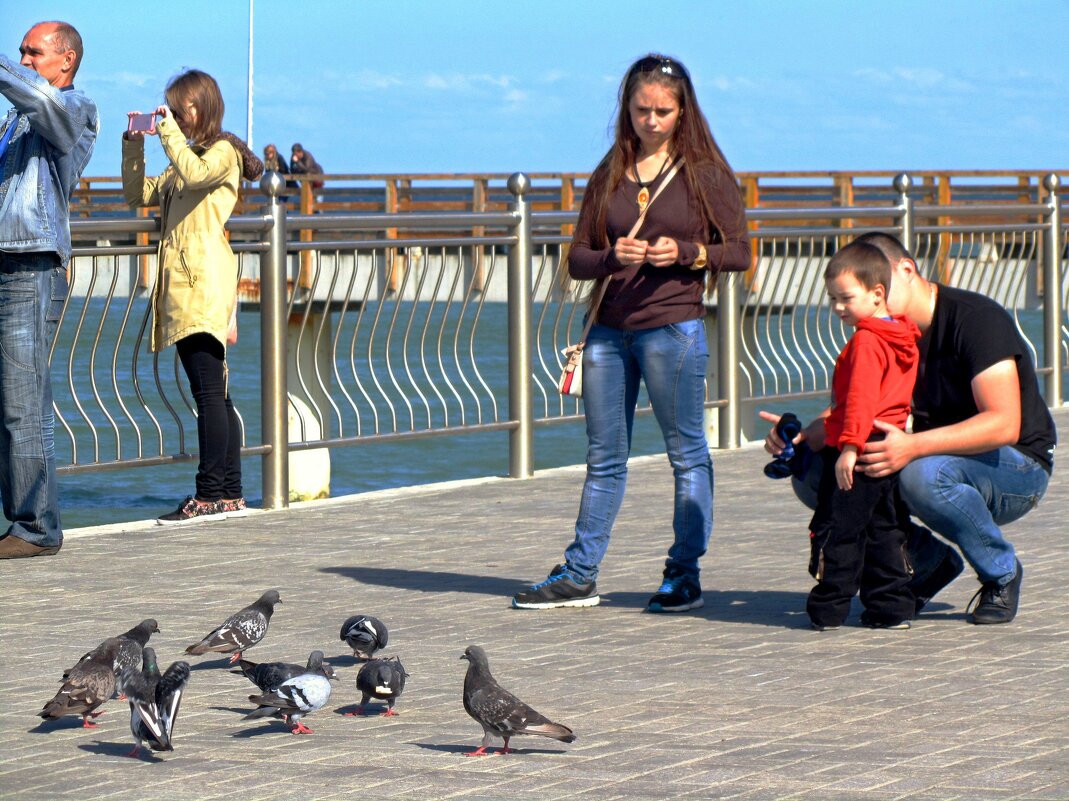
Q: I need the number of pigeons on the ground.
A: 9